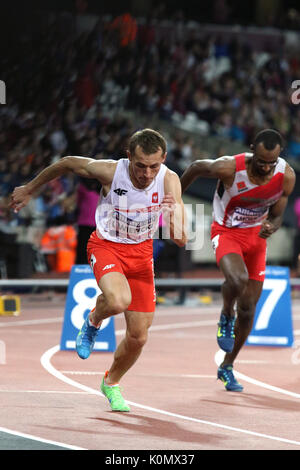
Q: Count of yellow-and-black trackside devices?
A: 1